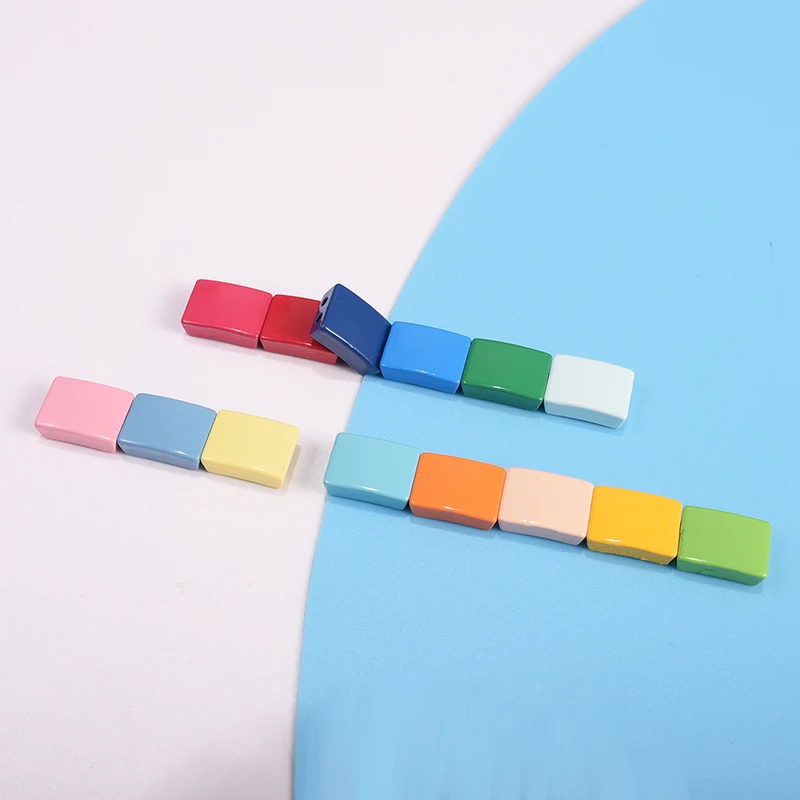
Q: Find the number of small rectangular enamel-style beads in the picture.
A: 14